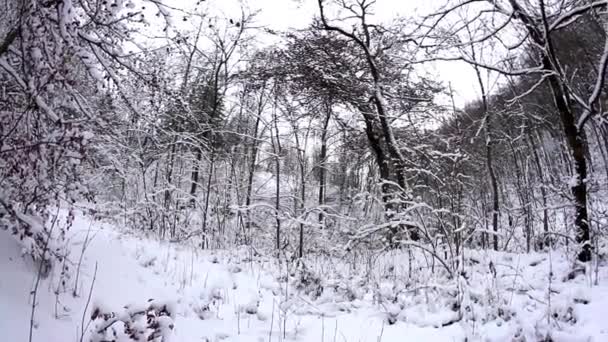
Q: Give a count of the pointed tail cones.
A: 0